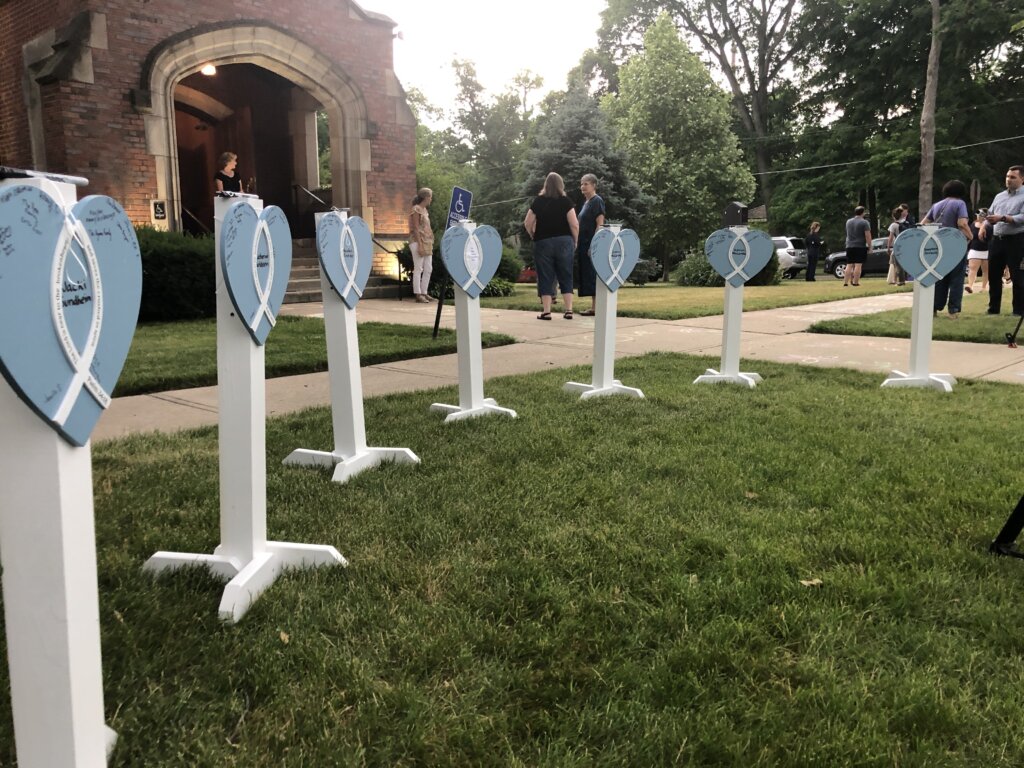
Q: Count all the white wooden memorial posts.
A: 7